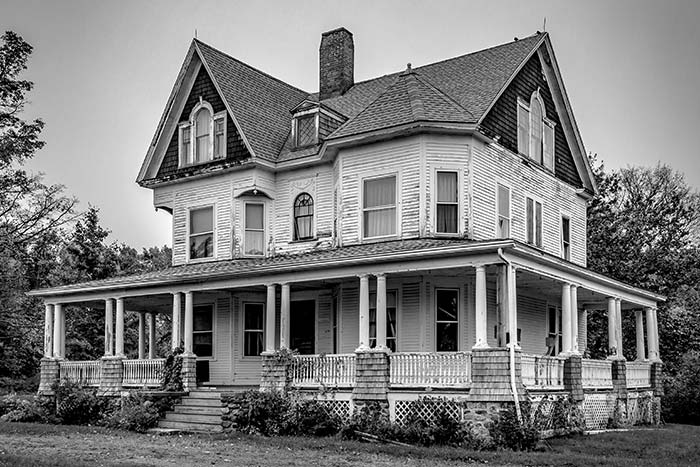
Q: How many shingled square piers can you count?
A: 9